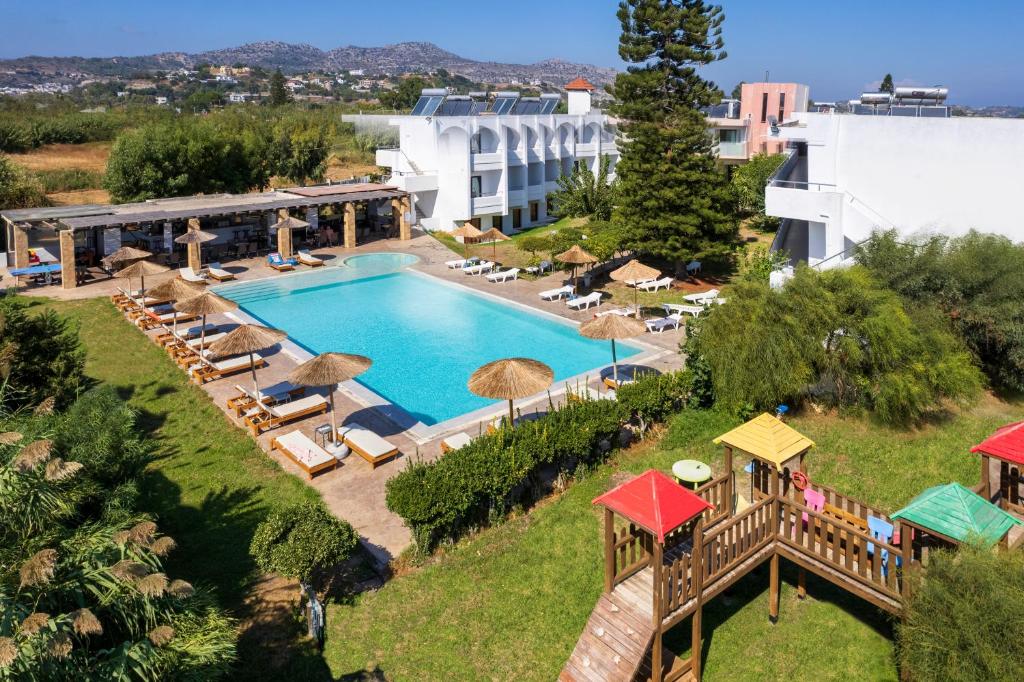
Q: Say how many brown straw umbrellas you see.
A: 14